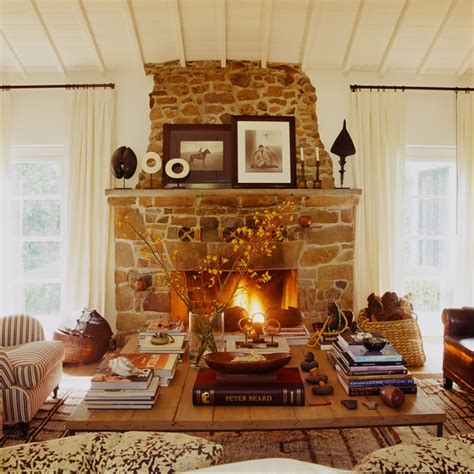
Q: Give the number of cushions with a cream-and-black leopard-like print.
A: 2